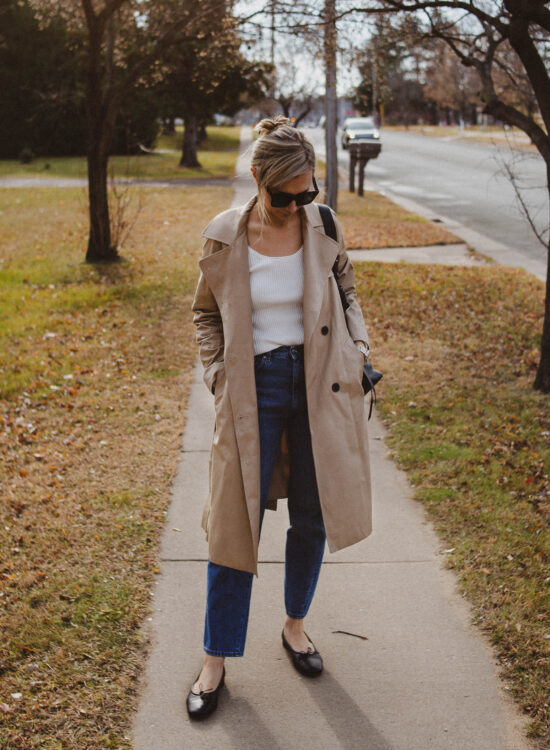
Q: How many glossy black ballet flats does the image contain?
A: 2